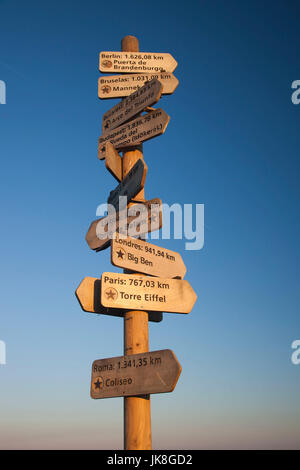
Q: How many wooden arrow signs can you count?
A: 11